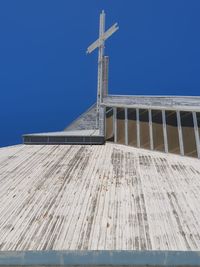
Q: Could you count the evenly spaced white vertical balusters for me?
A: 7